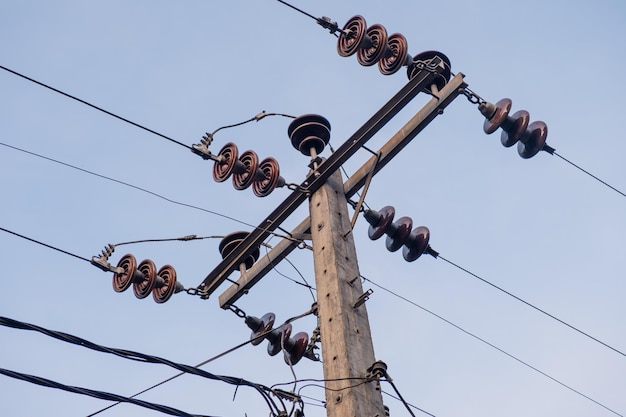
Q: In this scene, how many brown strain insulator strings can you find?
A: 6